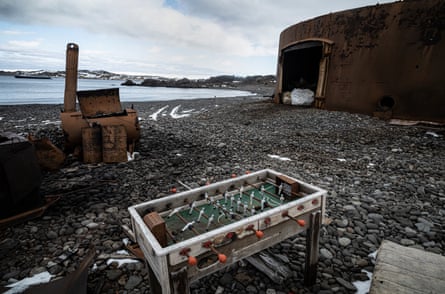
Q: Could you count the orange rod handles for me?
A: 8